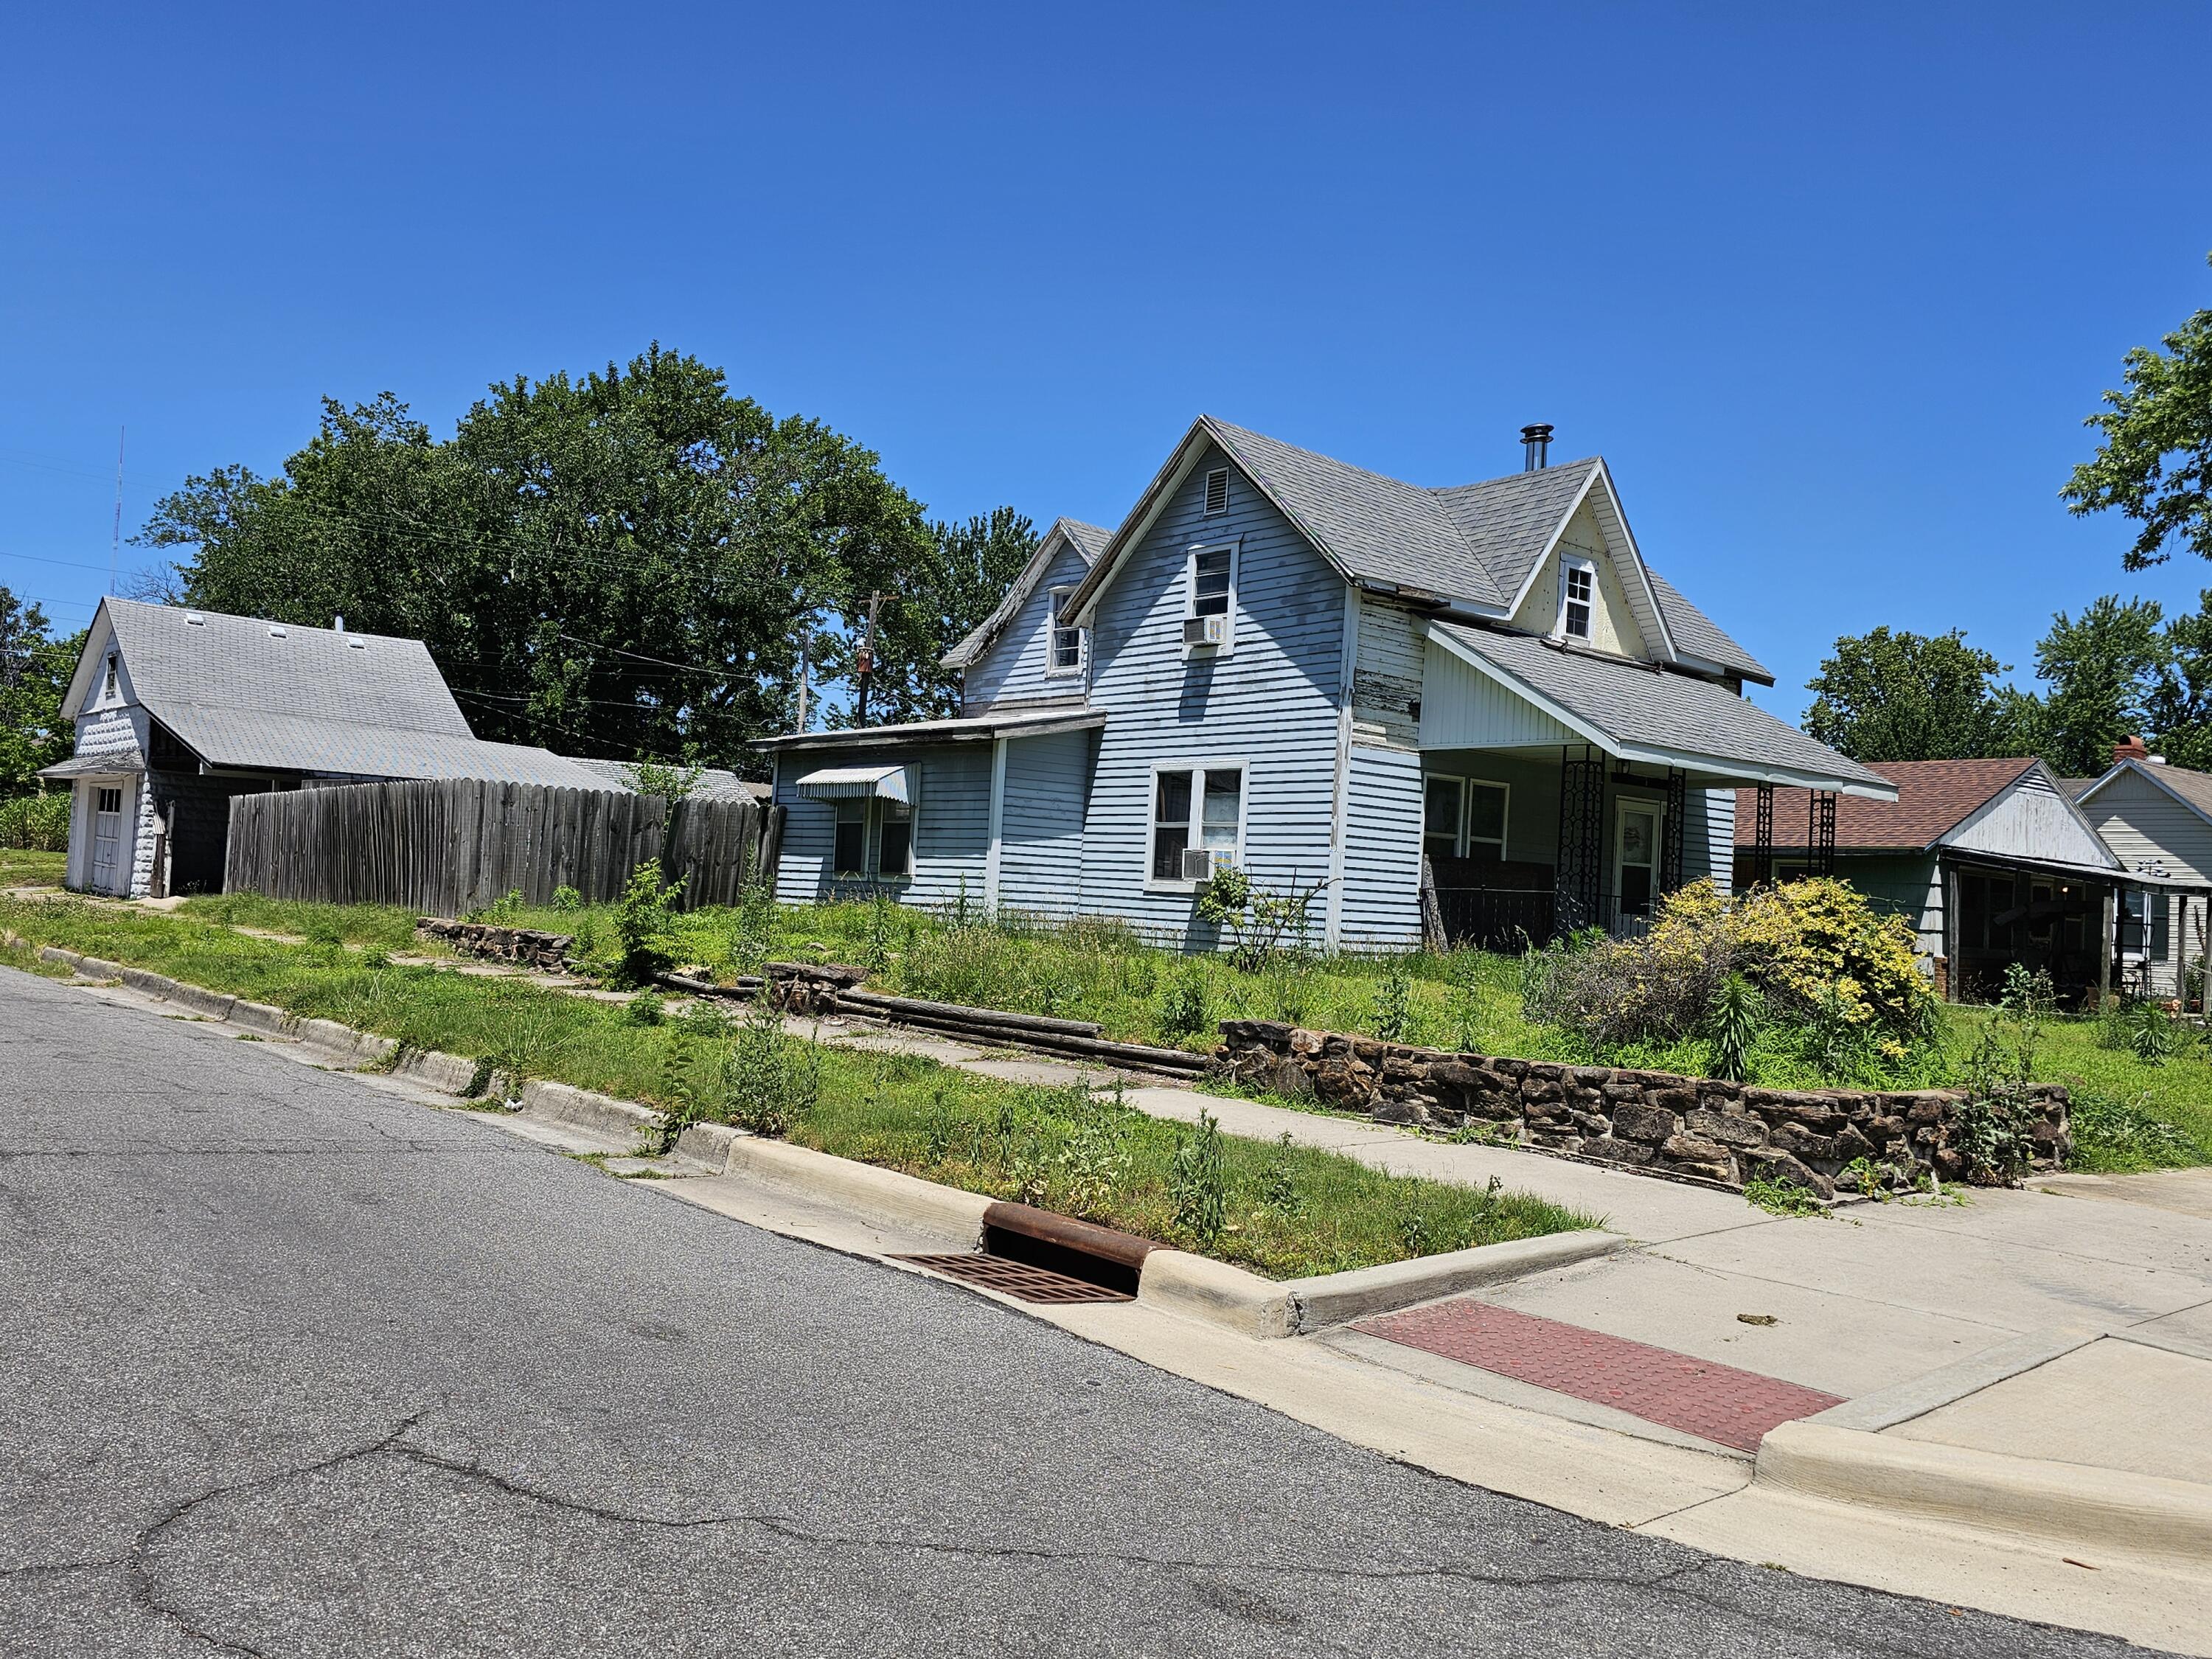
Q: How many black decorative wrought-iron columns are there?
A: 4